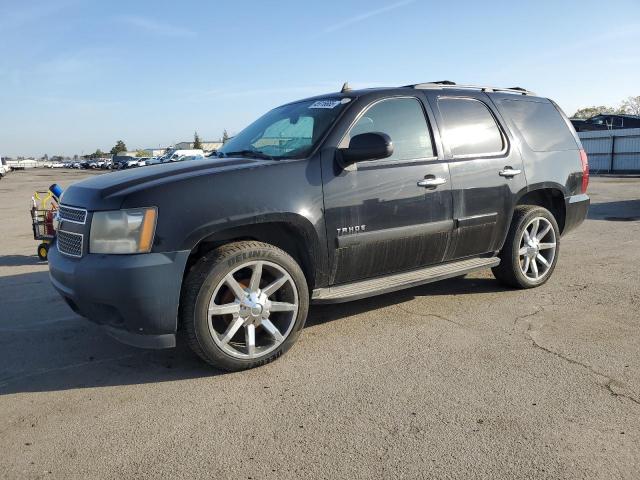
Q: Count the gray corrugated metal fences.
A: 1